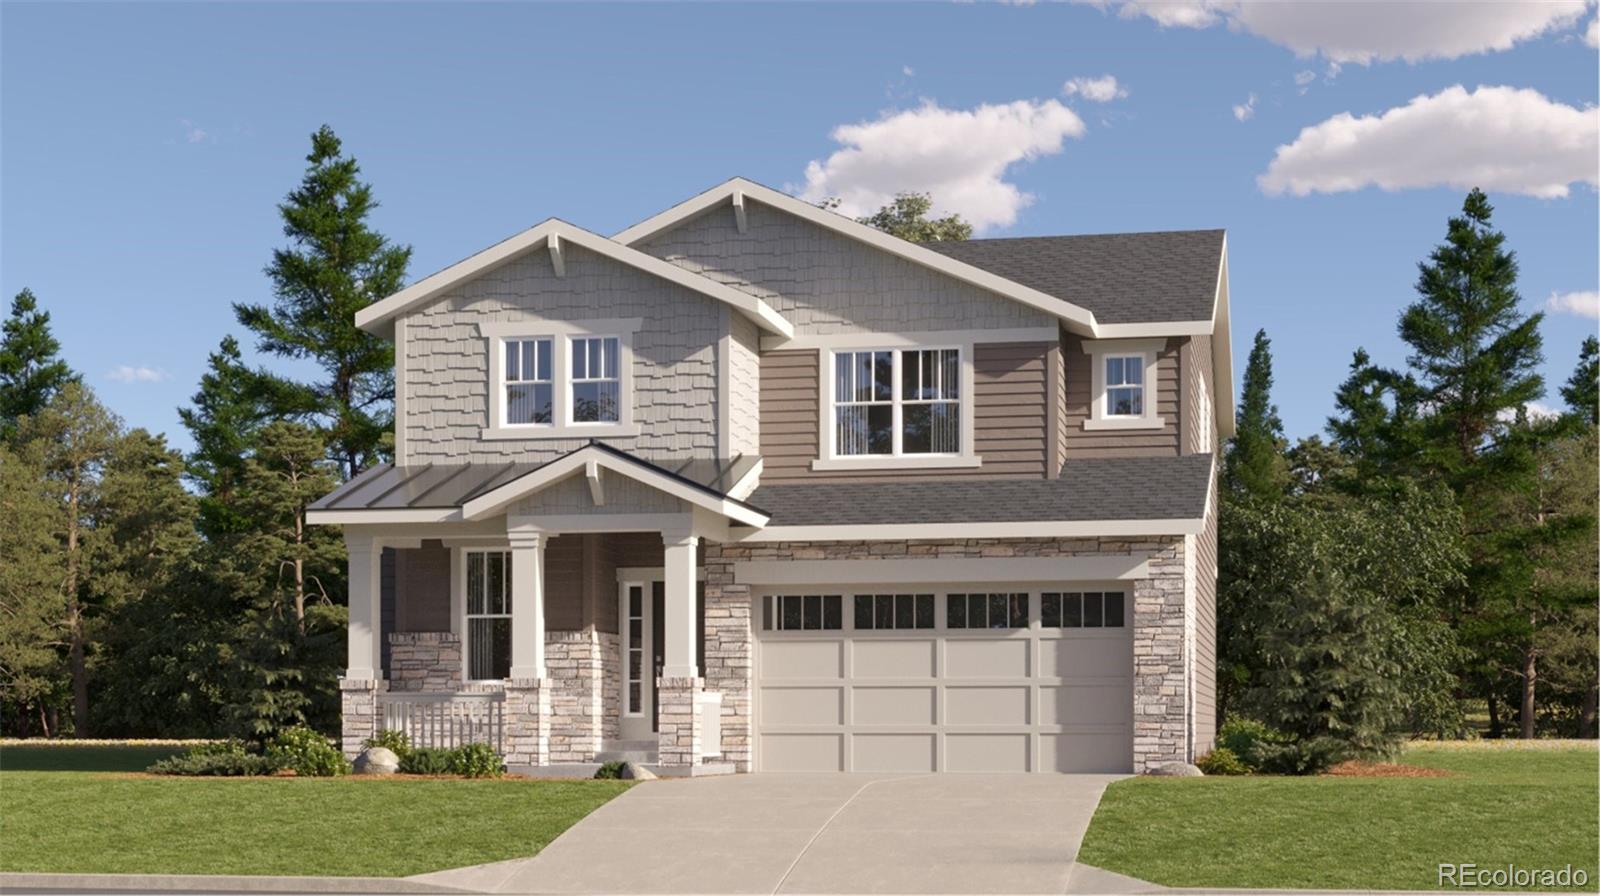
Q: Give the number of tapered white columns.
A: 3